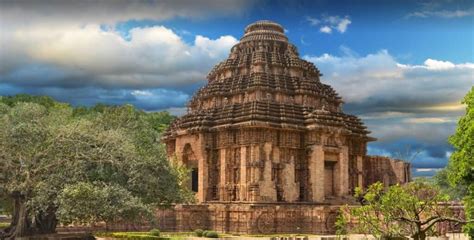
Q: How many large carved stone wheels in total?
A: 3